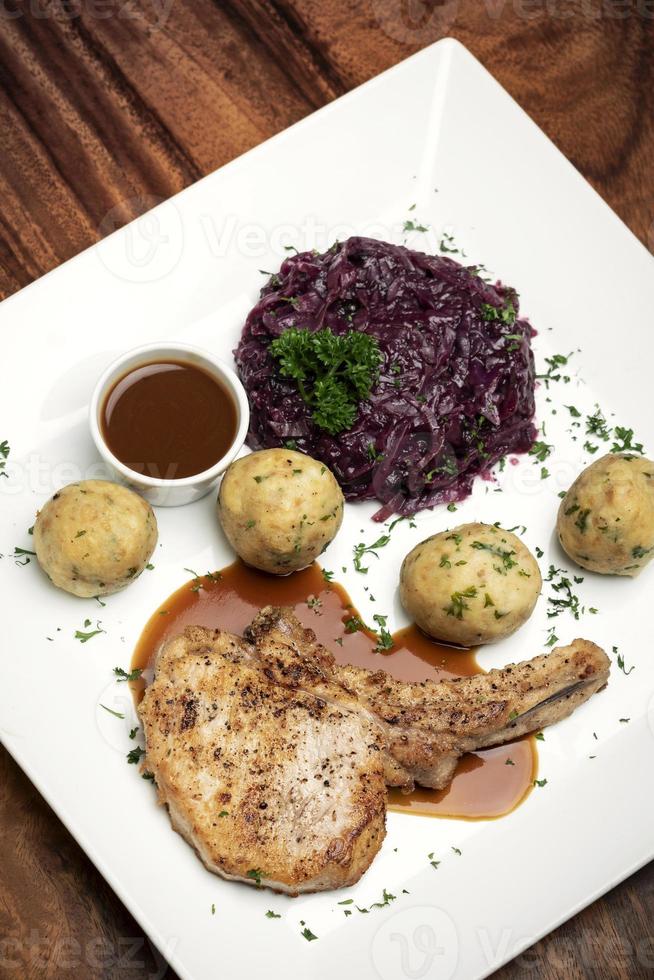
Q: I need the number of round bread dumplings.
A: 4